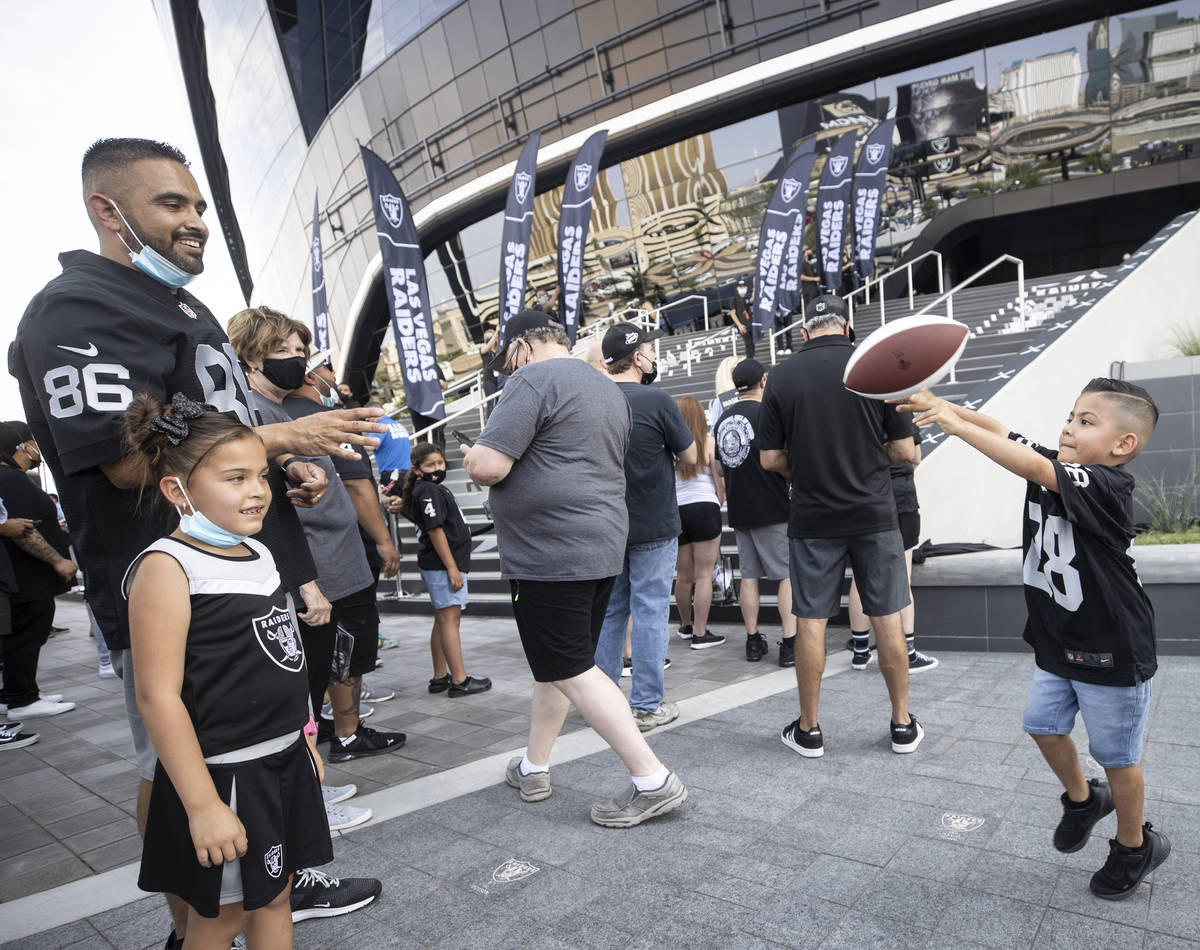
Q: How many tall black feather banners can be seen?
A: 8